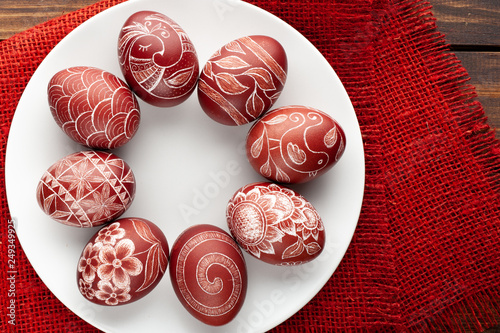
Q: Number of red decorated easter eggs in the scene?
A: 8